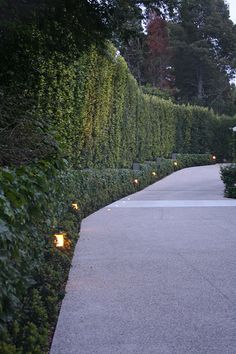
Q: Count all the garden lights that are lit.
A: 6